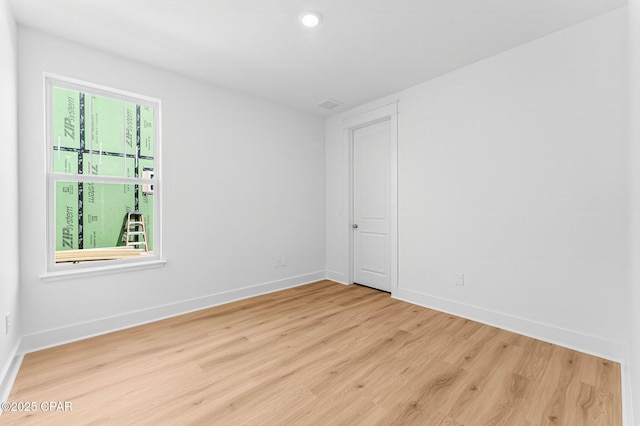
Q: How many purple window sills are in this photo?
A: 0